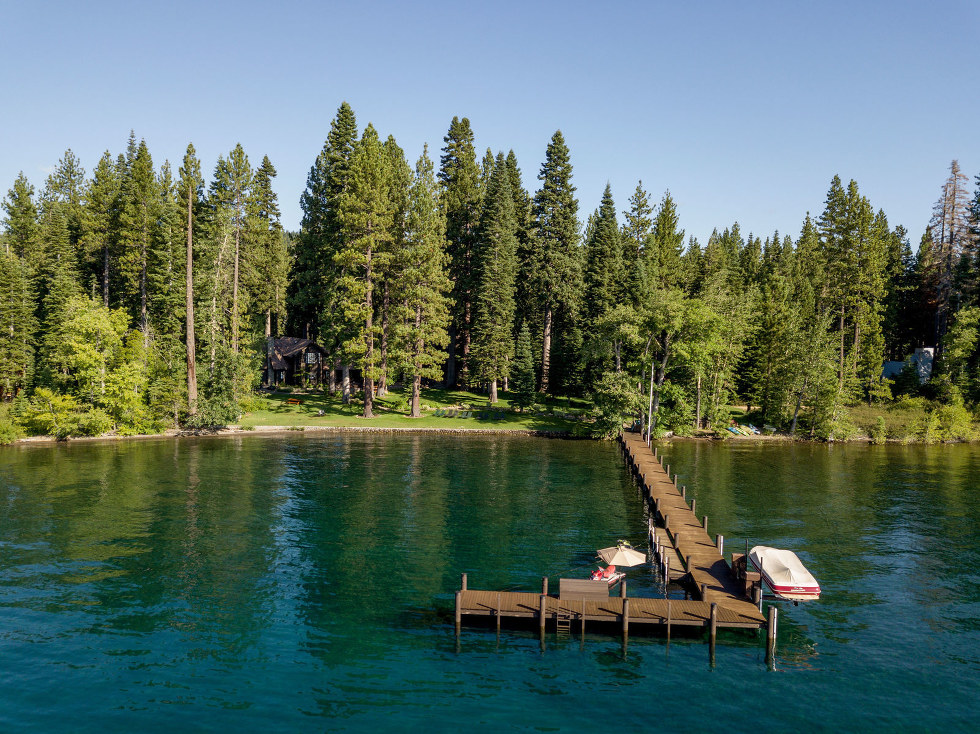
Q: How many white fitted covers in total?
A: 1